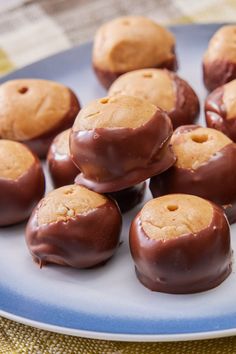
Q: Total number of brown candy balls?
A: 11